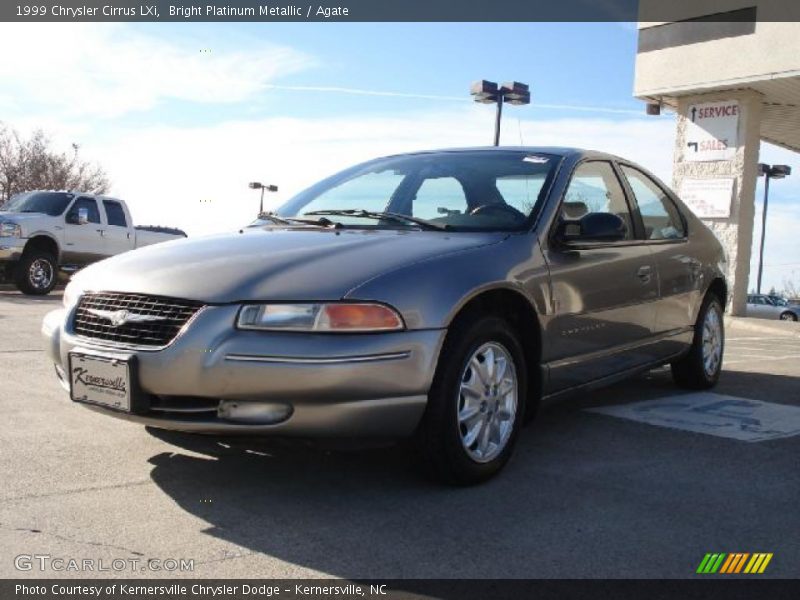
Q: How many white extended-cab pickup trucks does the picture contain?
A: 1